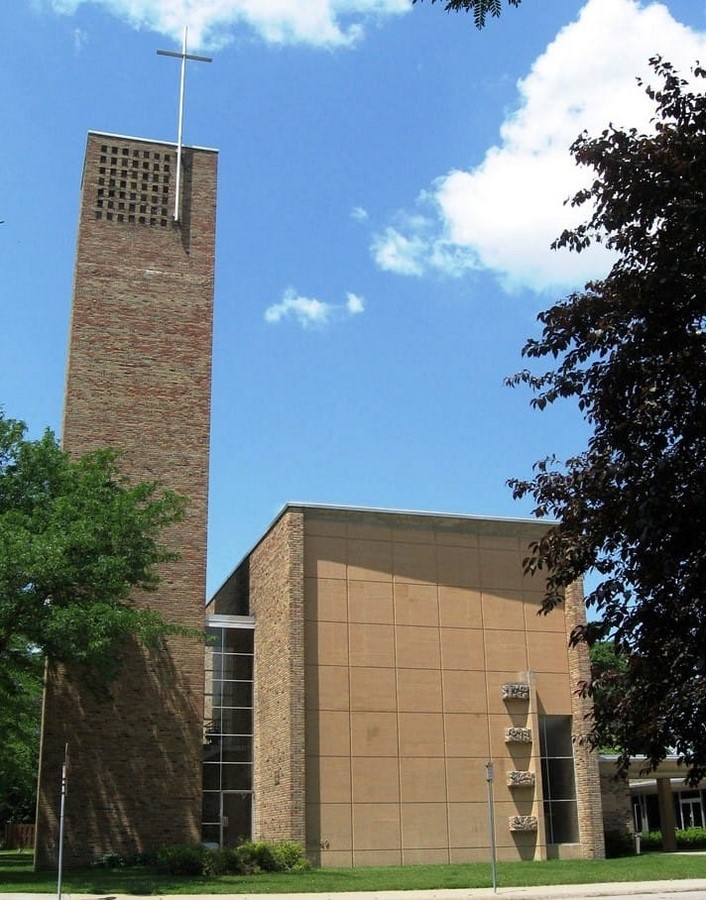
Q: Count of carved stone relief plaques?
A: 4